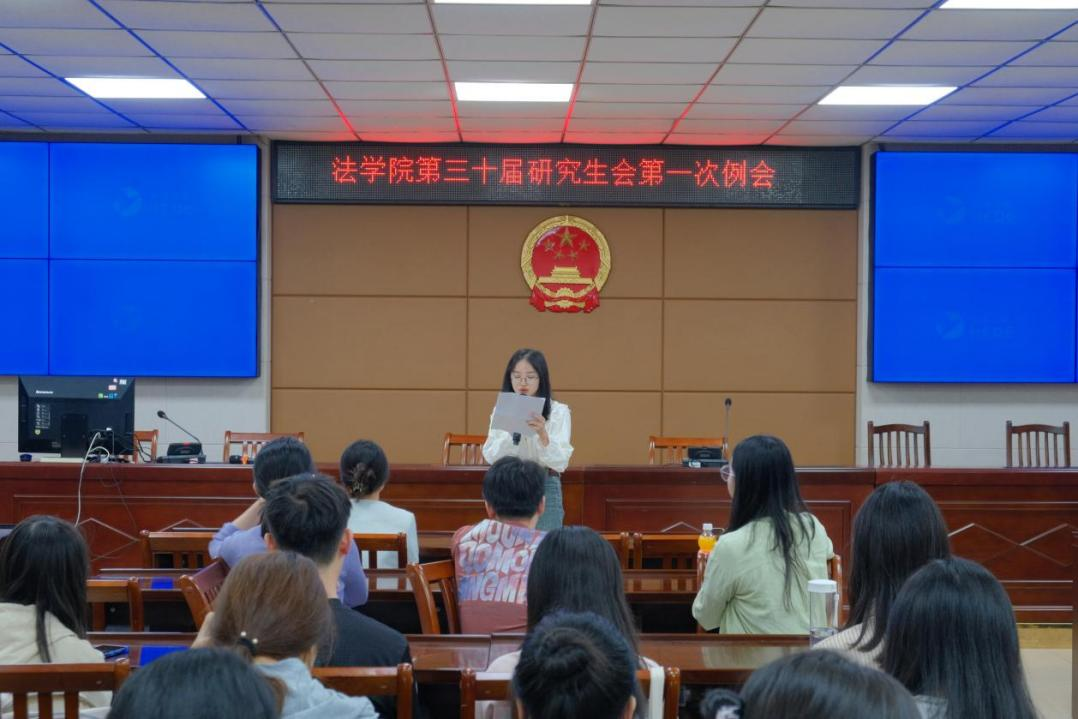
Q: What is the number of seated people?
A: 13